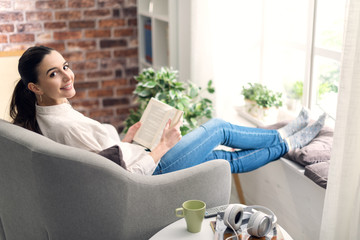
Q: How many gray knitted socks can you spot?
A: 2